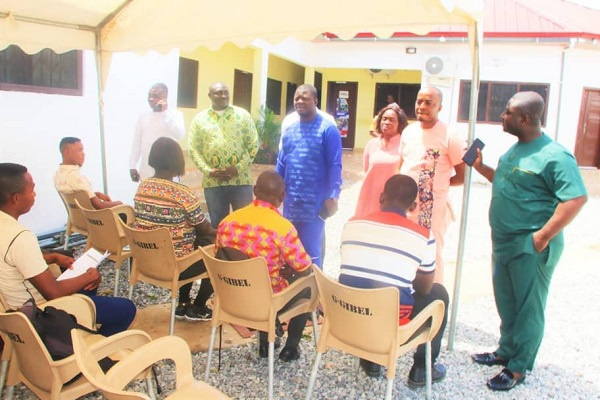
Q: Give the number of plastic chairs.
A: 8